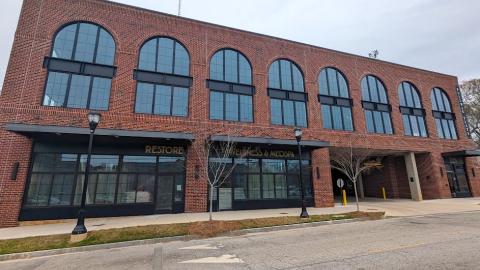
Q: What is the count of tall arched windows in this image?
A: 8